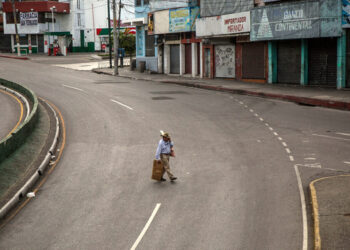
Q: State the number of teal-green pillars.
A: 3